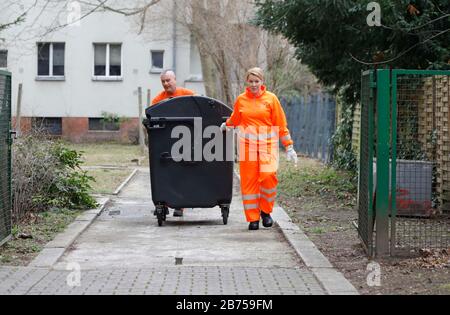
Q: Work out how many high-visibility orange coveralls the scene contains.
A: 2